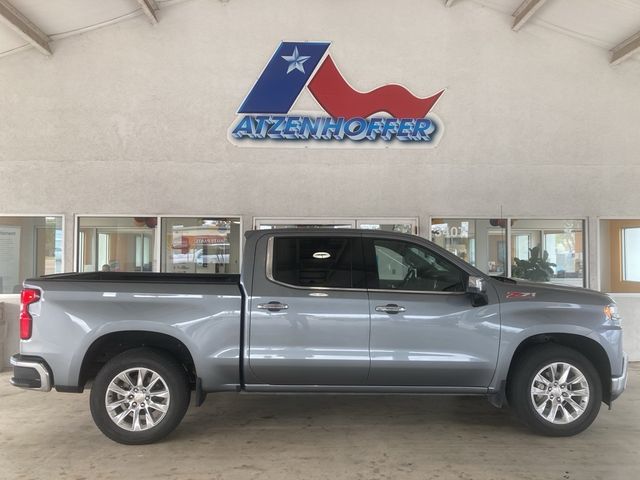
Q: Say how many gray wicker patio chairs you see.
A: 0